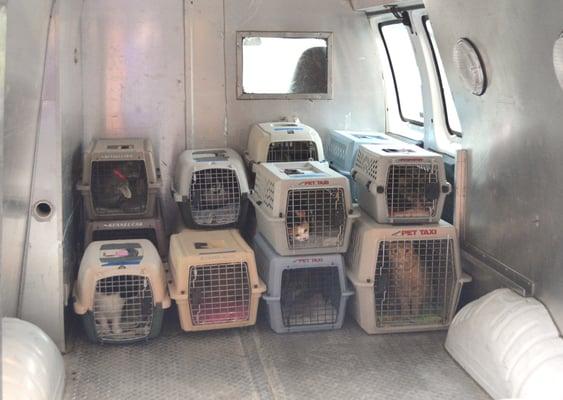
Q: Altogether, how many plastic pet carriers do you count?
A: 11